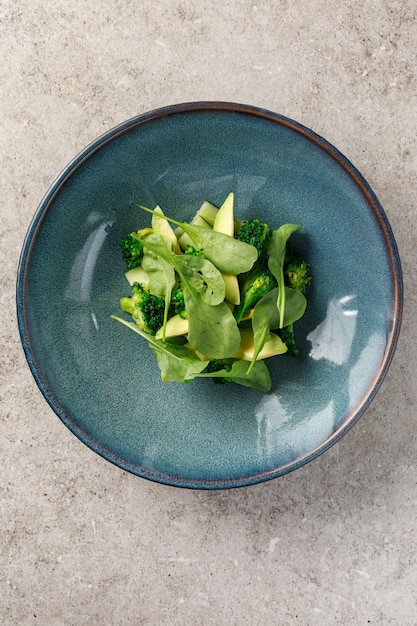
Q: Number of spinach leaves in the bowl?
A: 8